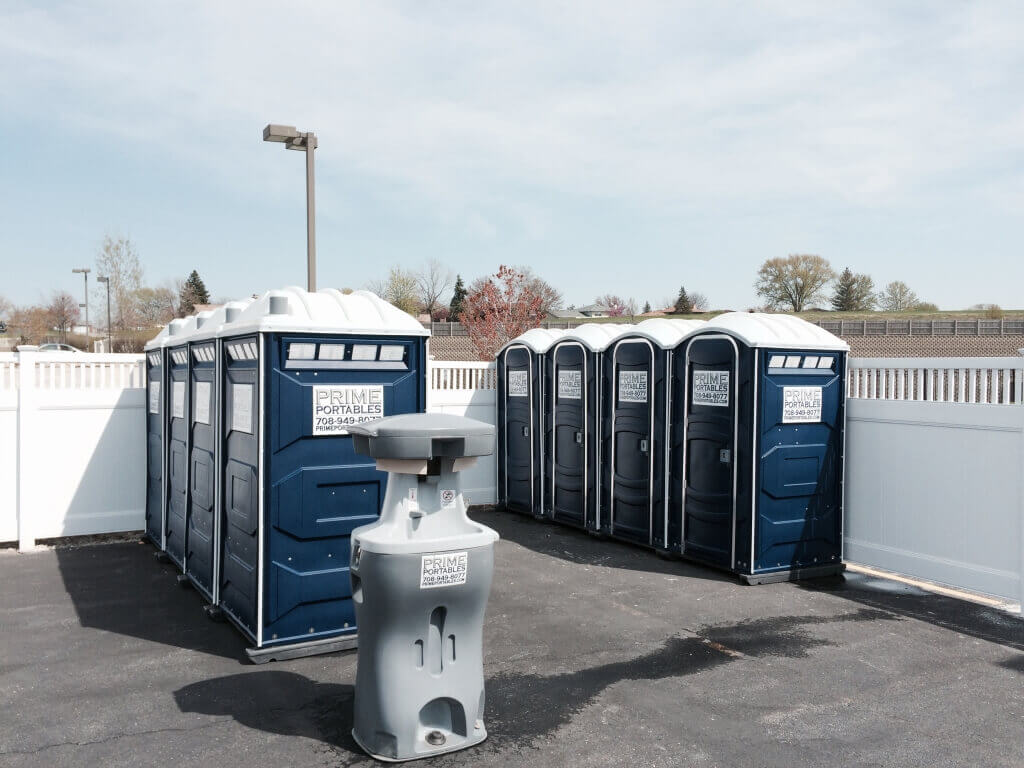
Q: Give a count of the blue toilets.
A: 8